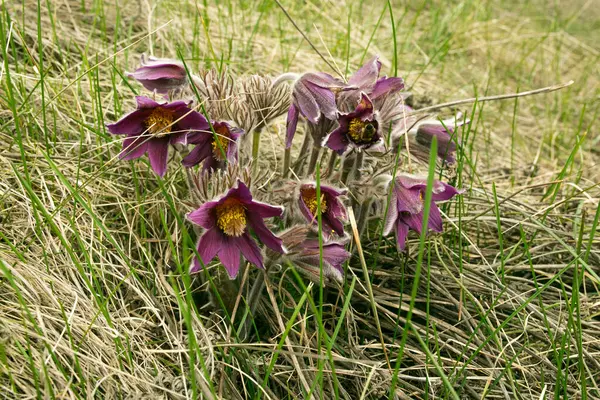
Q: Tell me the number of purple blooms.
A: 11